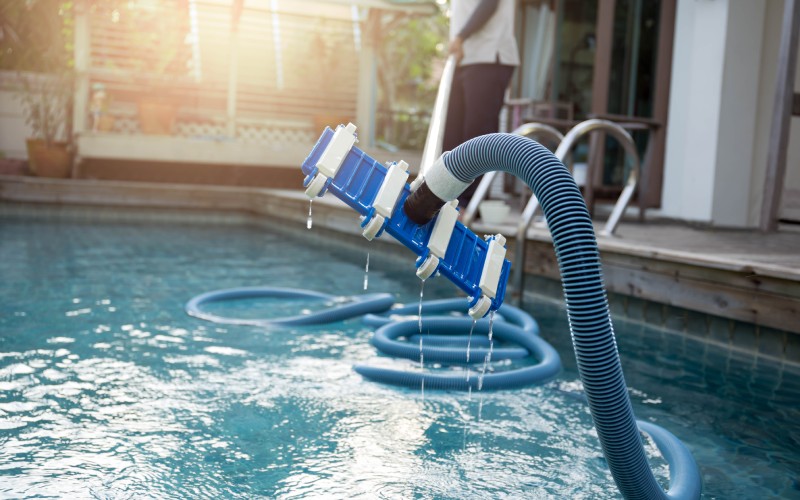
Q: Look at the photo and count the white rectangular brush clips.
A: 4